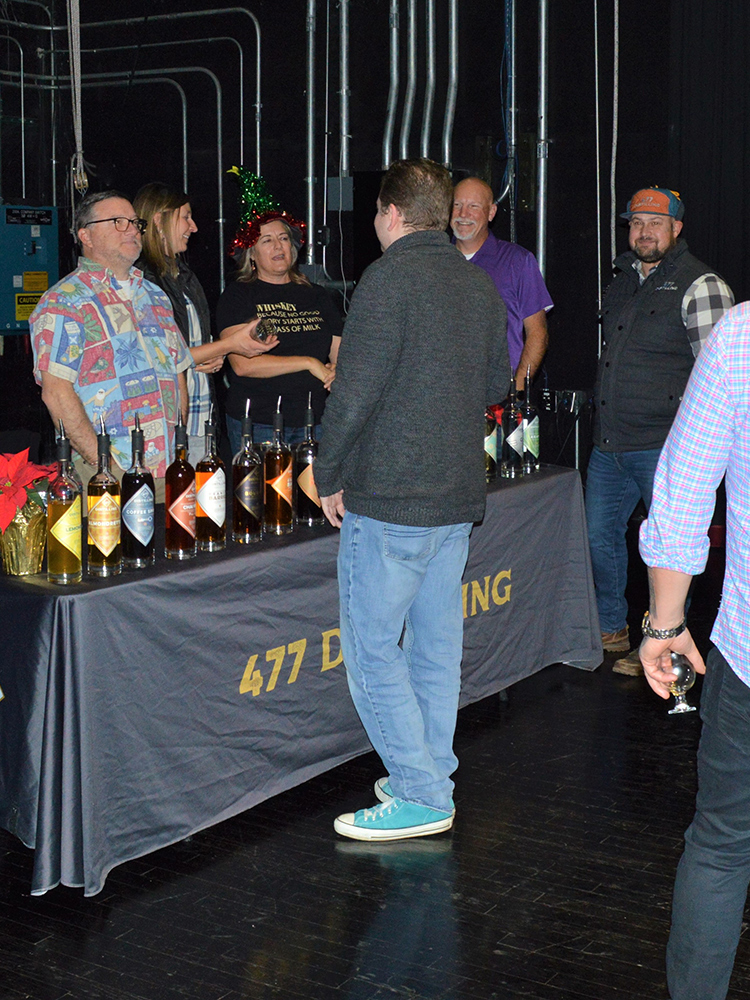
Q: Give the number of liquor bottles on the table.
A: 11